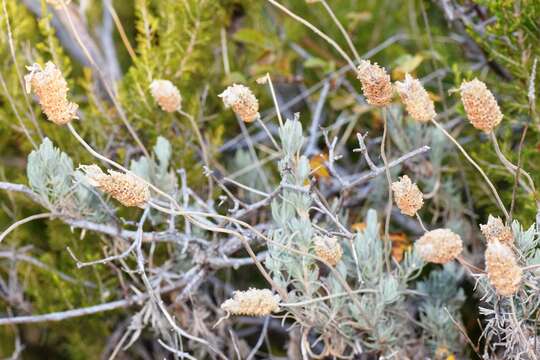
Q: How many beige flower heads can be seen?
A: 13